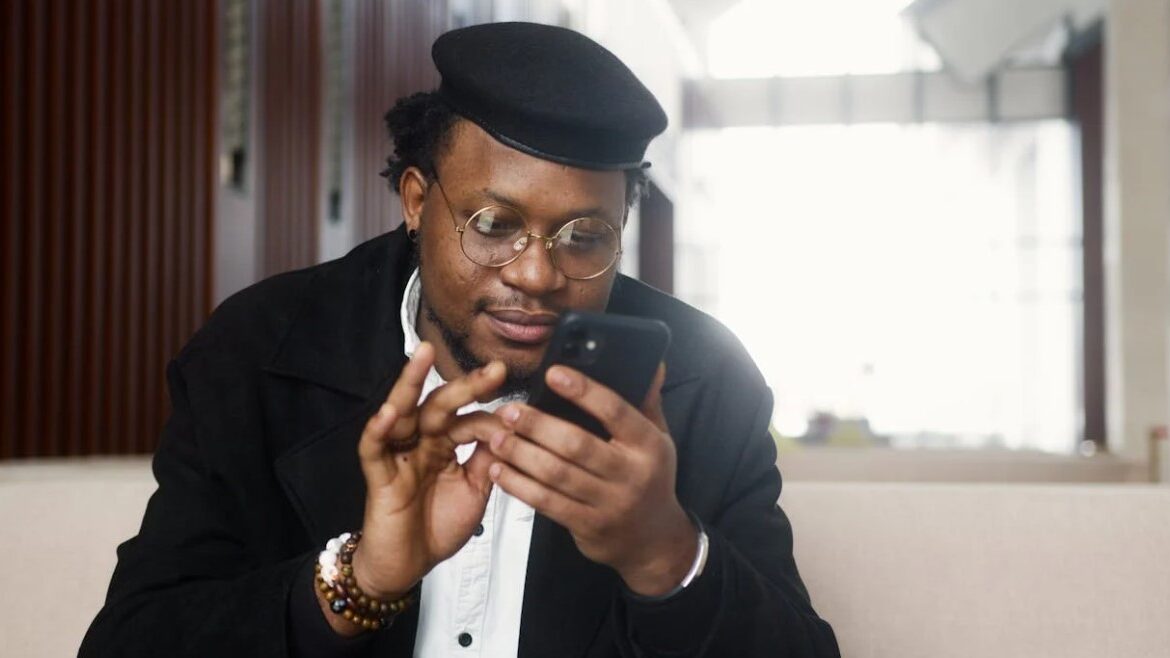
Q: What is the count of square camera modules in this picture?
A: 1